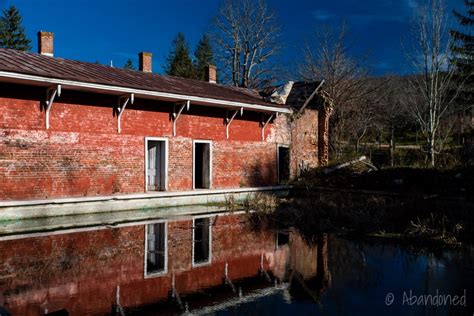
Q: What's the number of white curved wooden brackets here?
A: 5